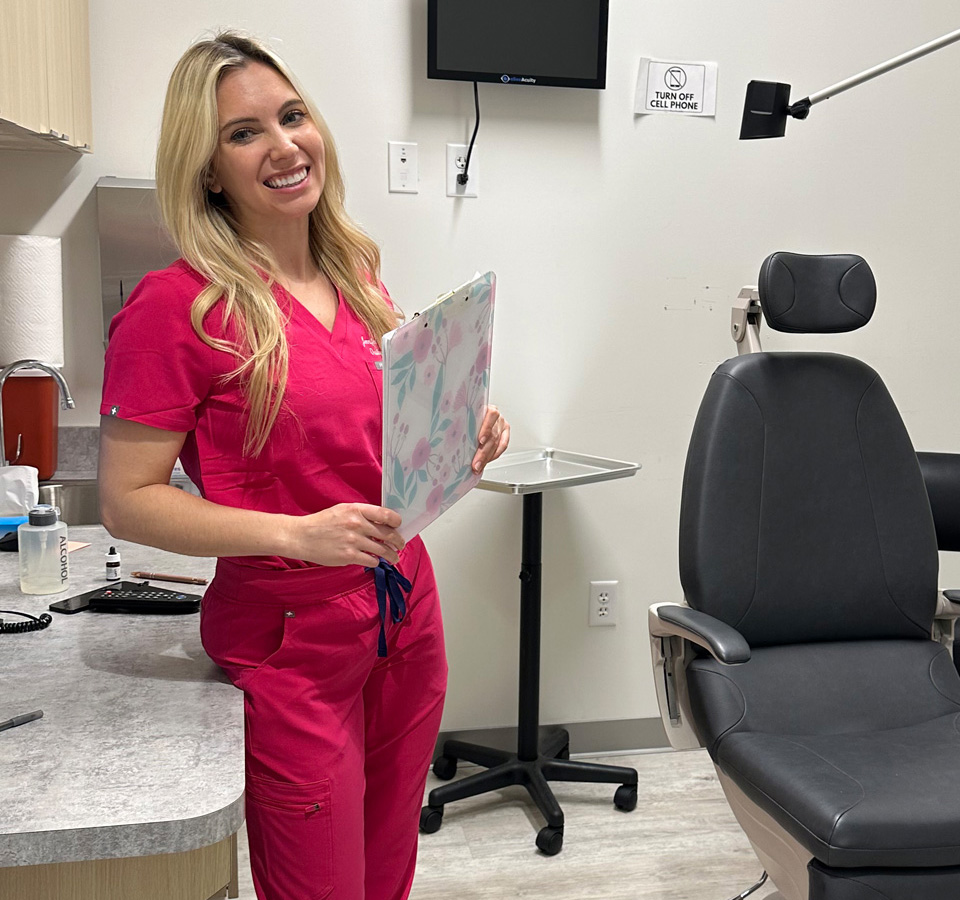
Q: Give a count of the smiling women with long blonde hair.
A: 1